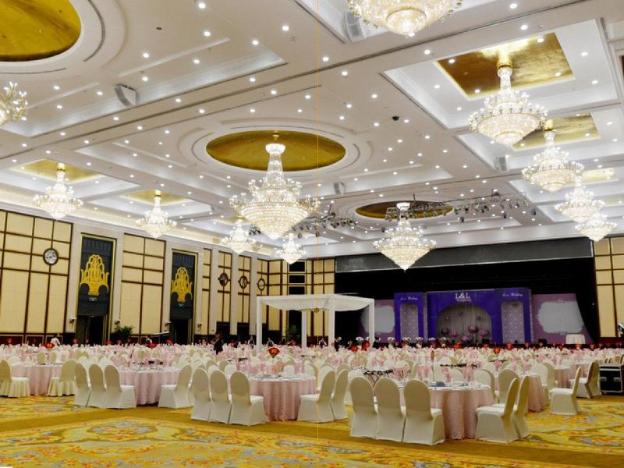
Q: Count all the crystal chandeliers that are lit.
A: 12